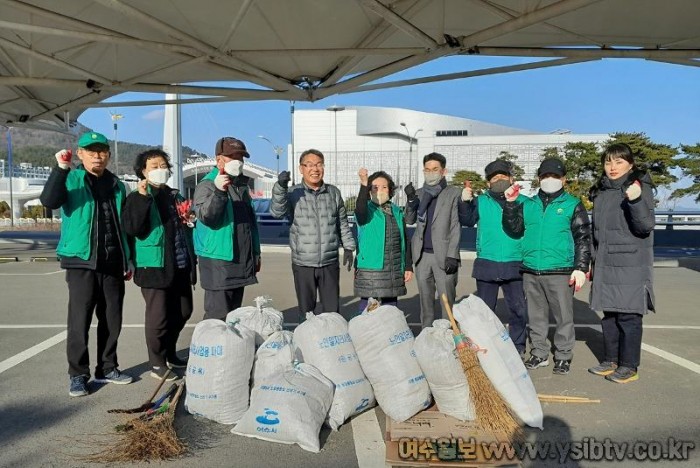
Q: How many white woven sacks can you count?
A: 8